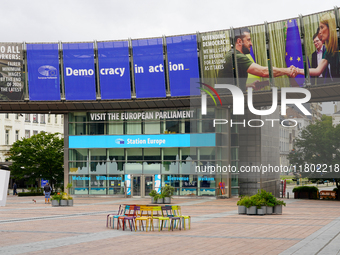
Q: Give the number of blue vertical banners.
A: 5